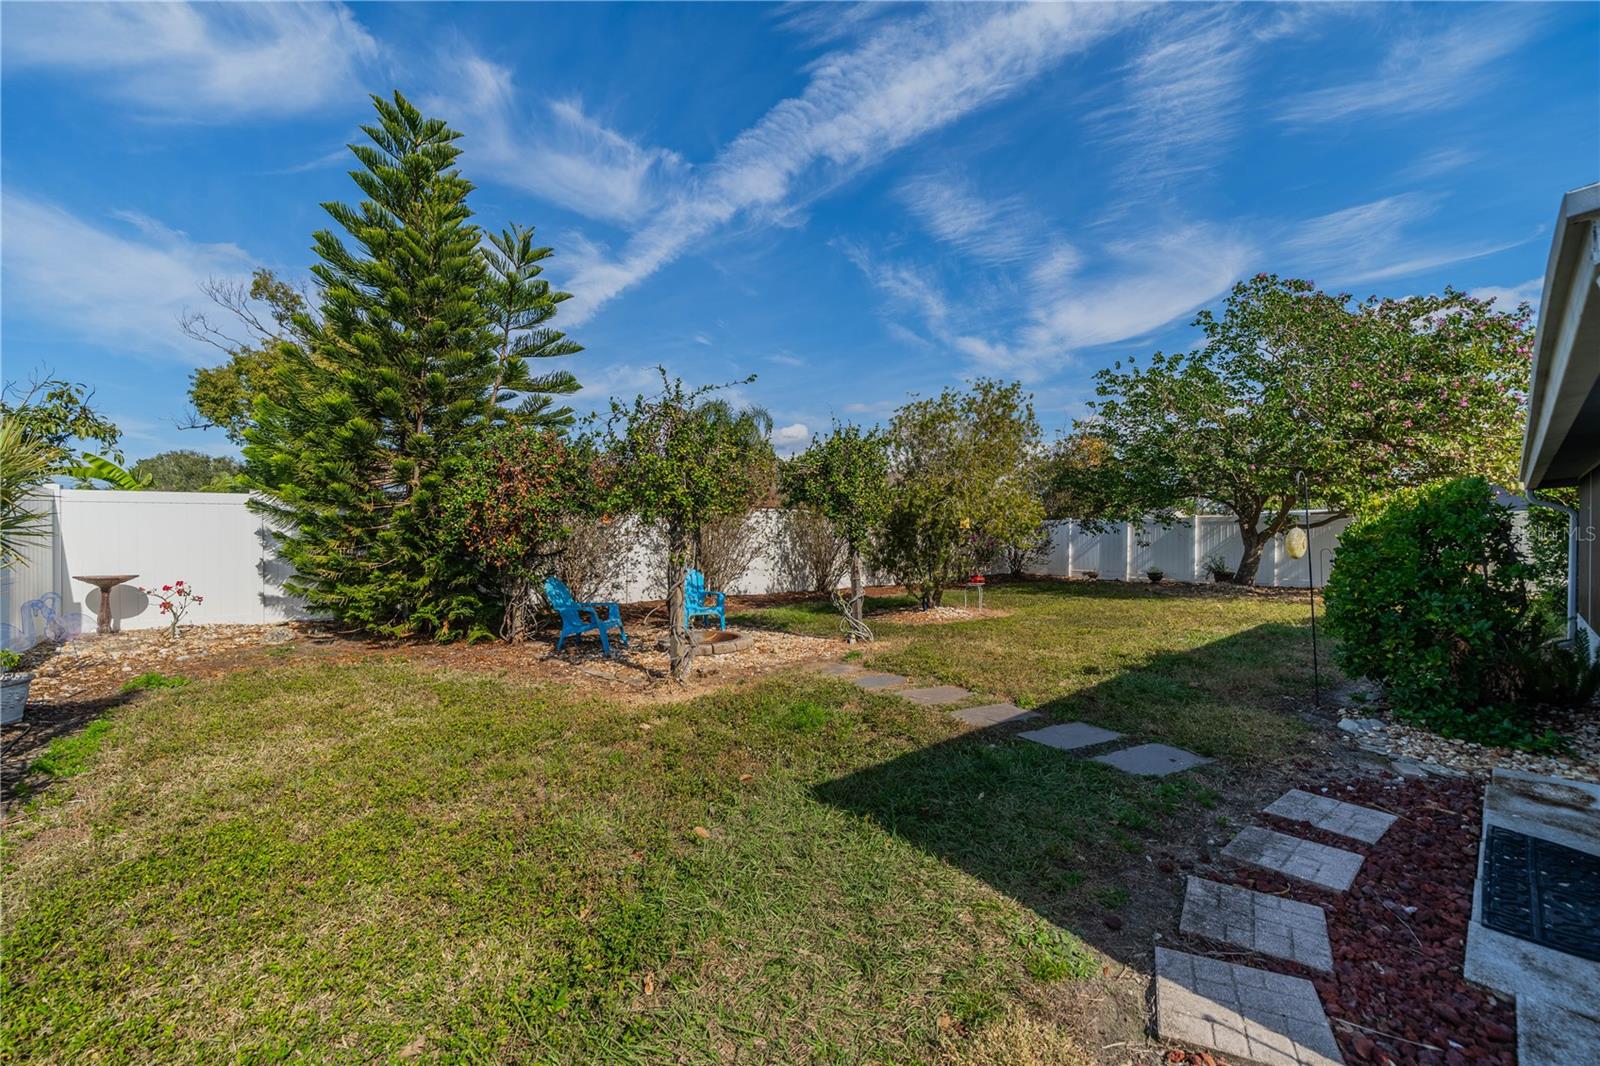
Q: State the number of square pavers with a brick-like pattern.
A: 4